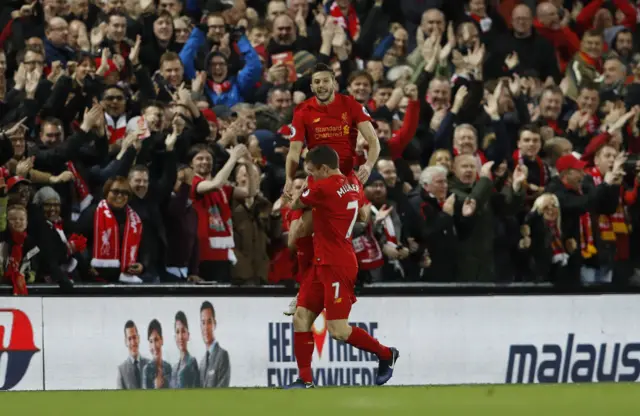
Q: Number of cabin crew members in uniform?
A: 4